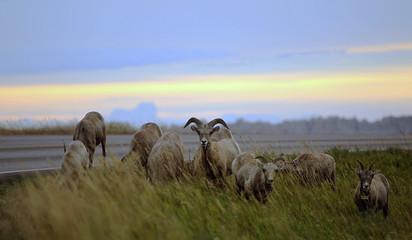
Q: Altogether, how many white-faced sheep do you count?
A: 1